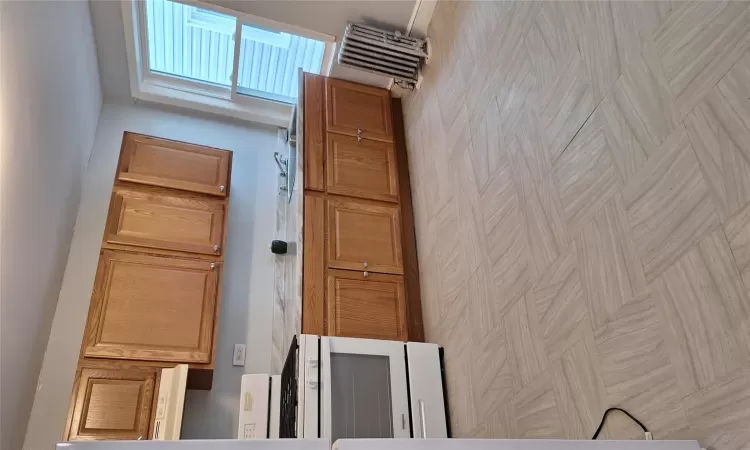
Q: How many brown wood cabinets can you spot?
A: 8